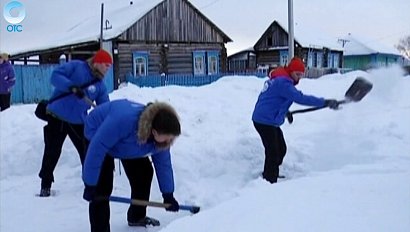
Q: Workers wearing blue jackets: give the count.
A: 3